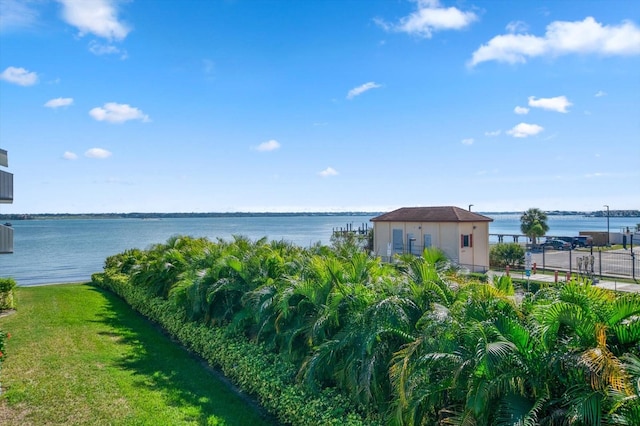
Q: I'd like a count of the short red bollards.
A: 4